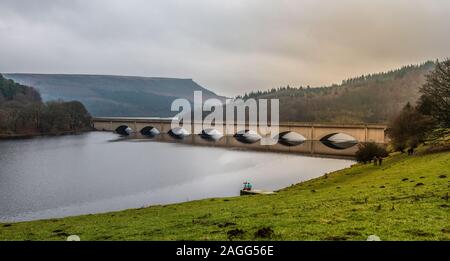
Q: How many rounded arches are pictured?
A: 7